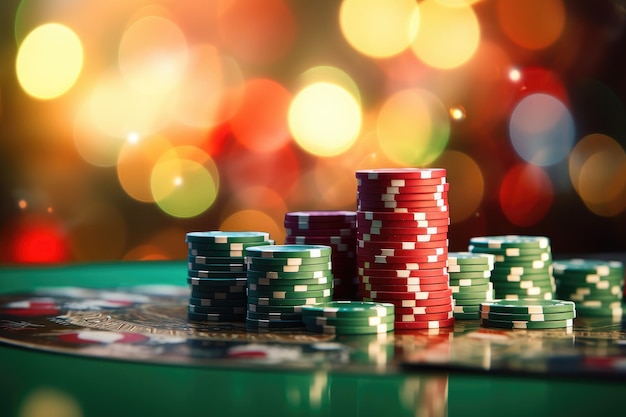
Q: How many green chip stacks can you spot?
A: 7